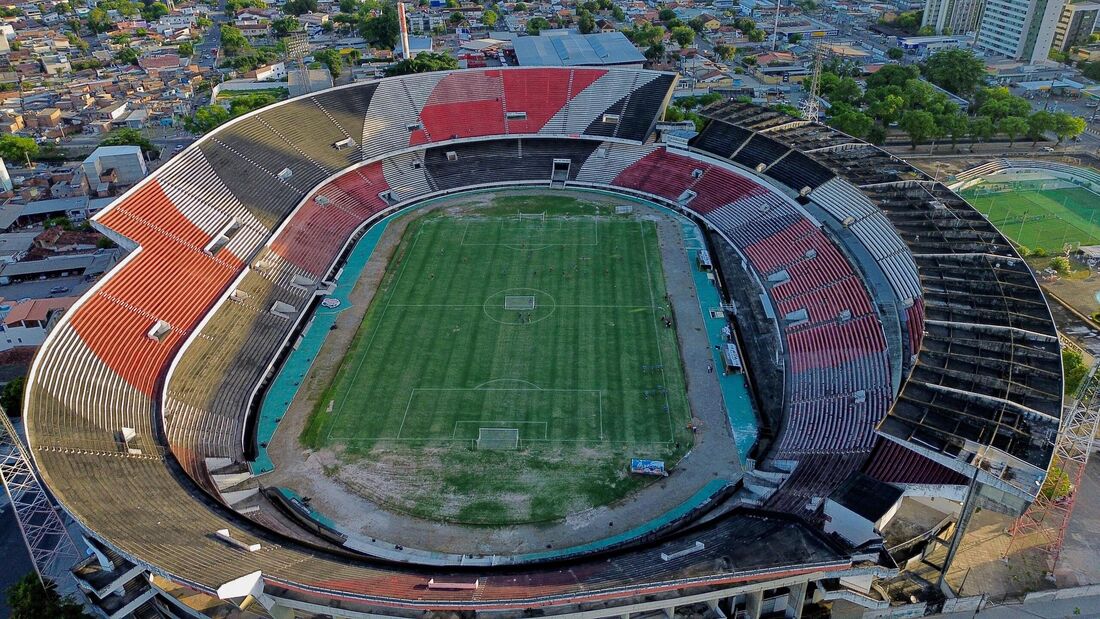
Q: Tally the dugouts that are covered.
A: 2